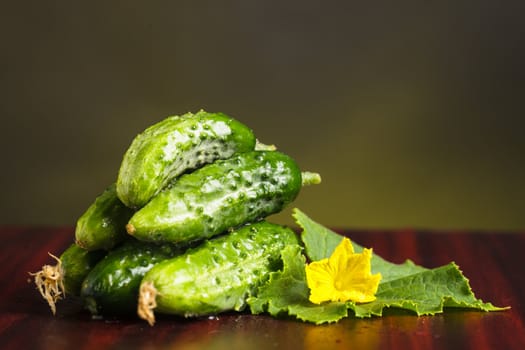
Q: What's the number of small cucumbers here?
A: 6